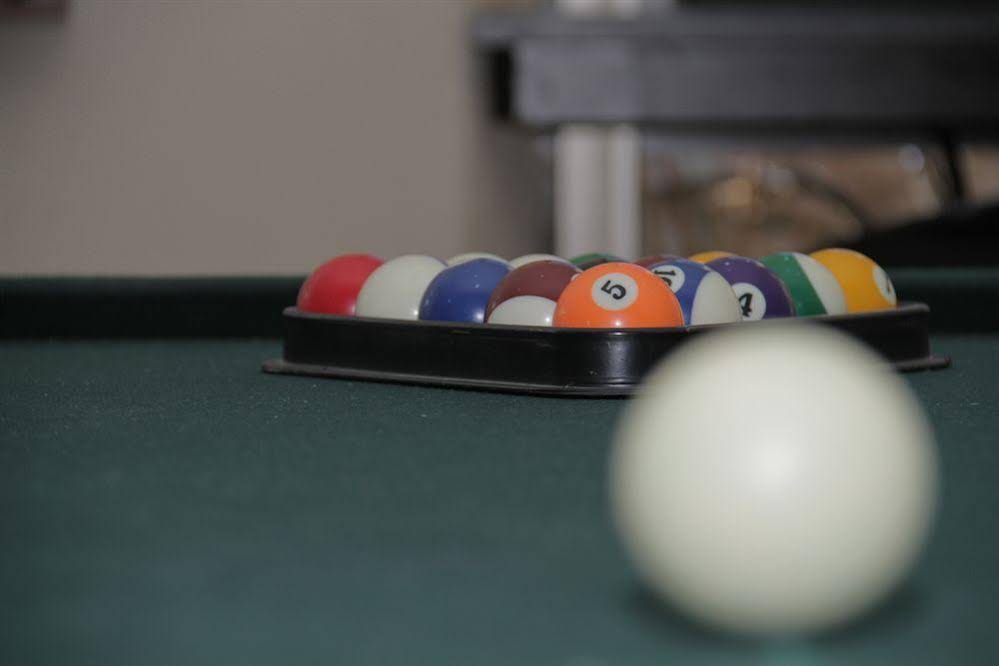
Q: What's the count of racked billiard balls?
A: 15